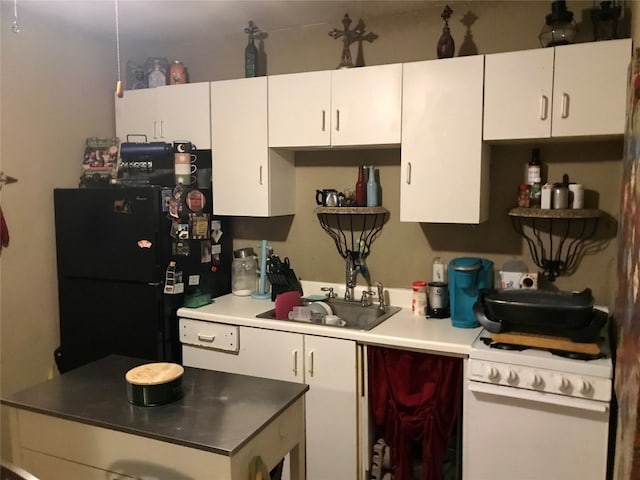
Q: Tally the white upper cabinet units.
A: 5